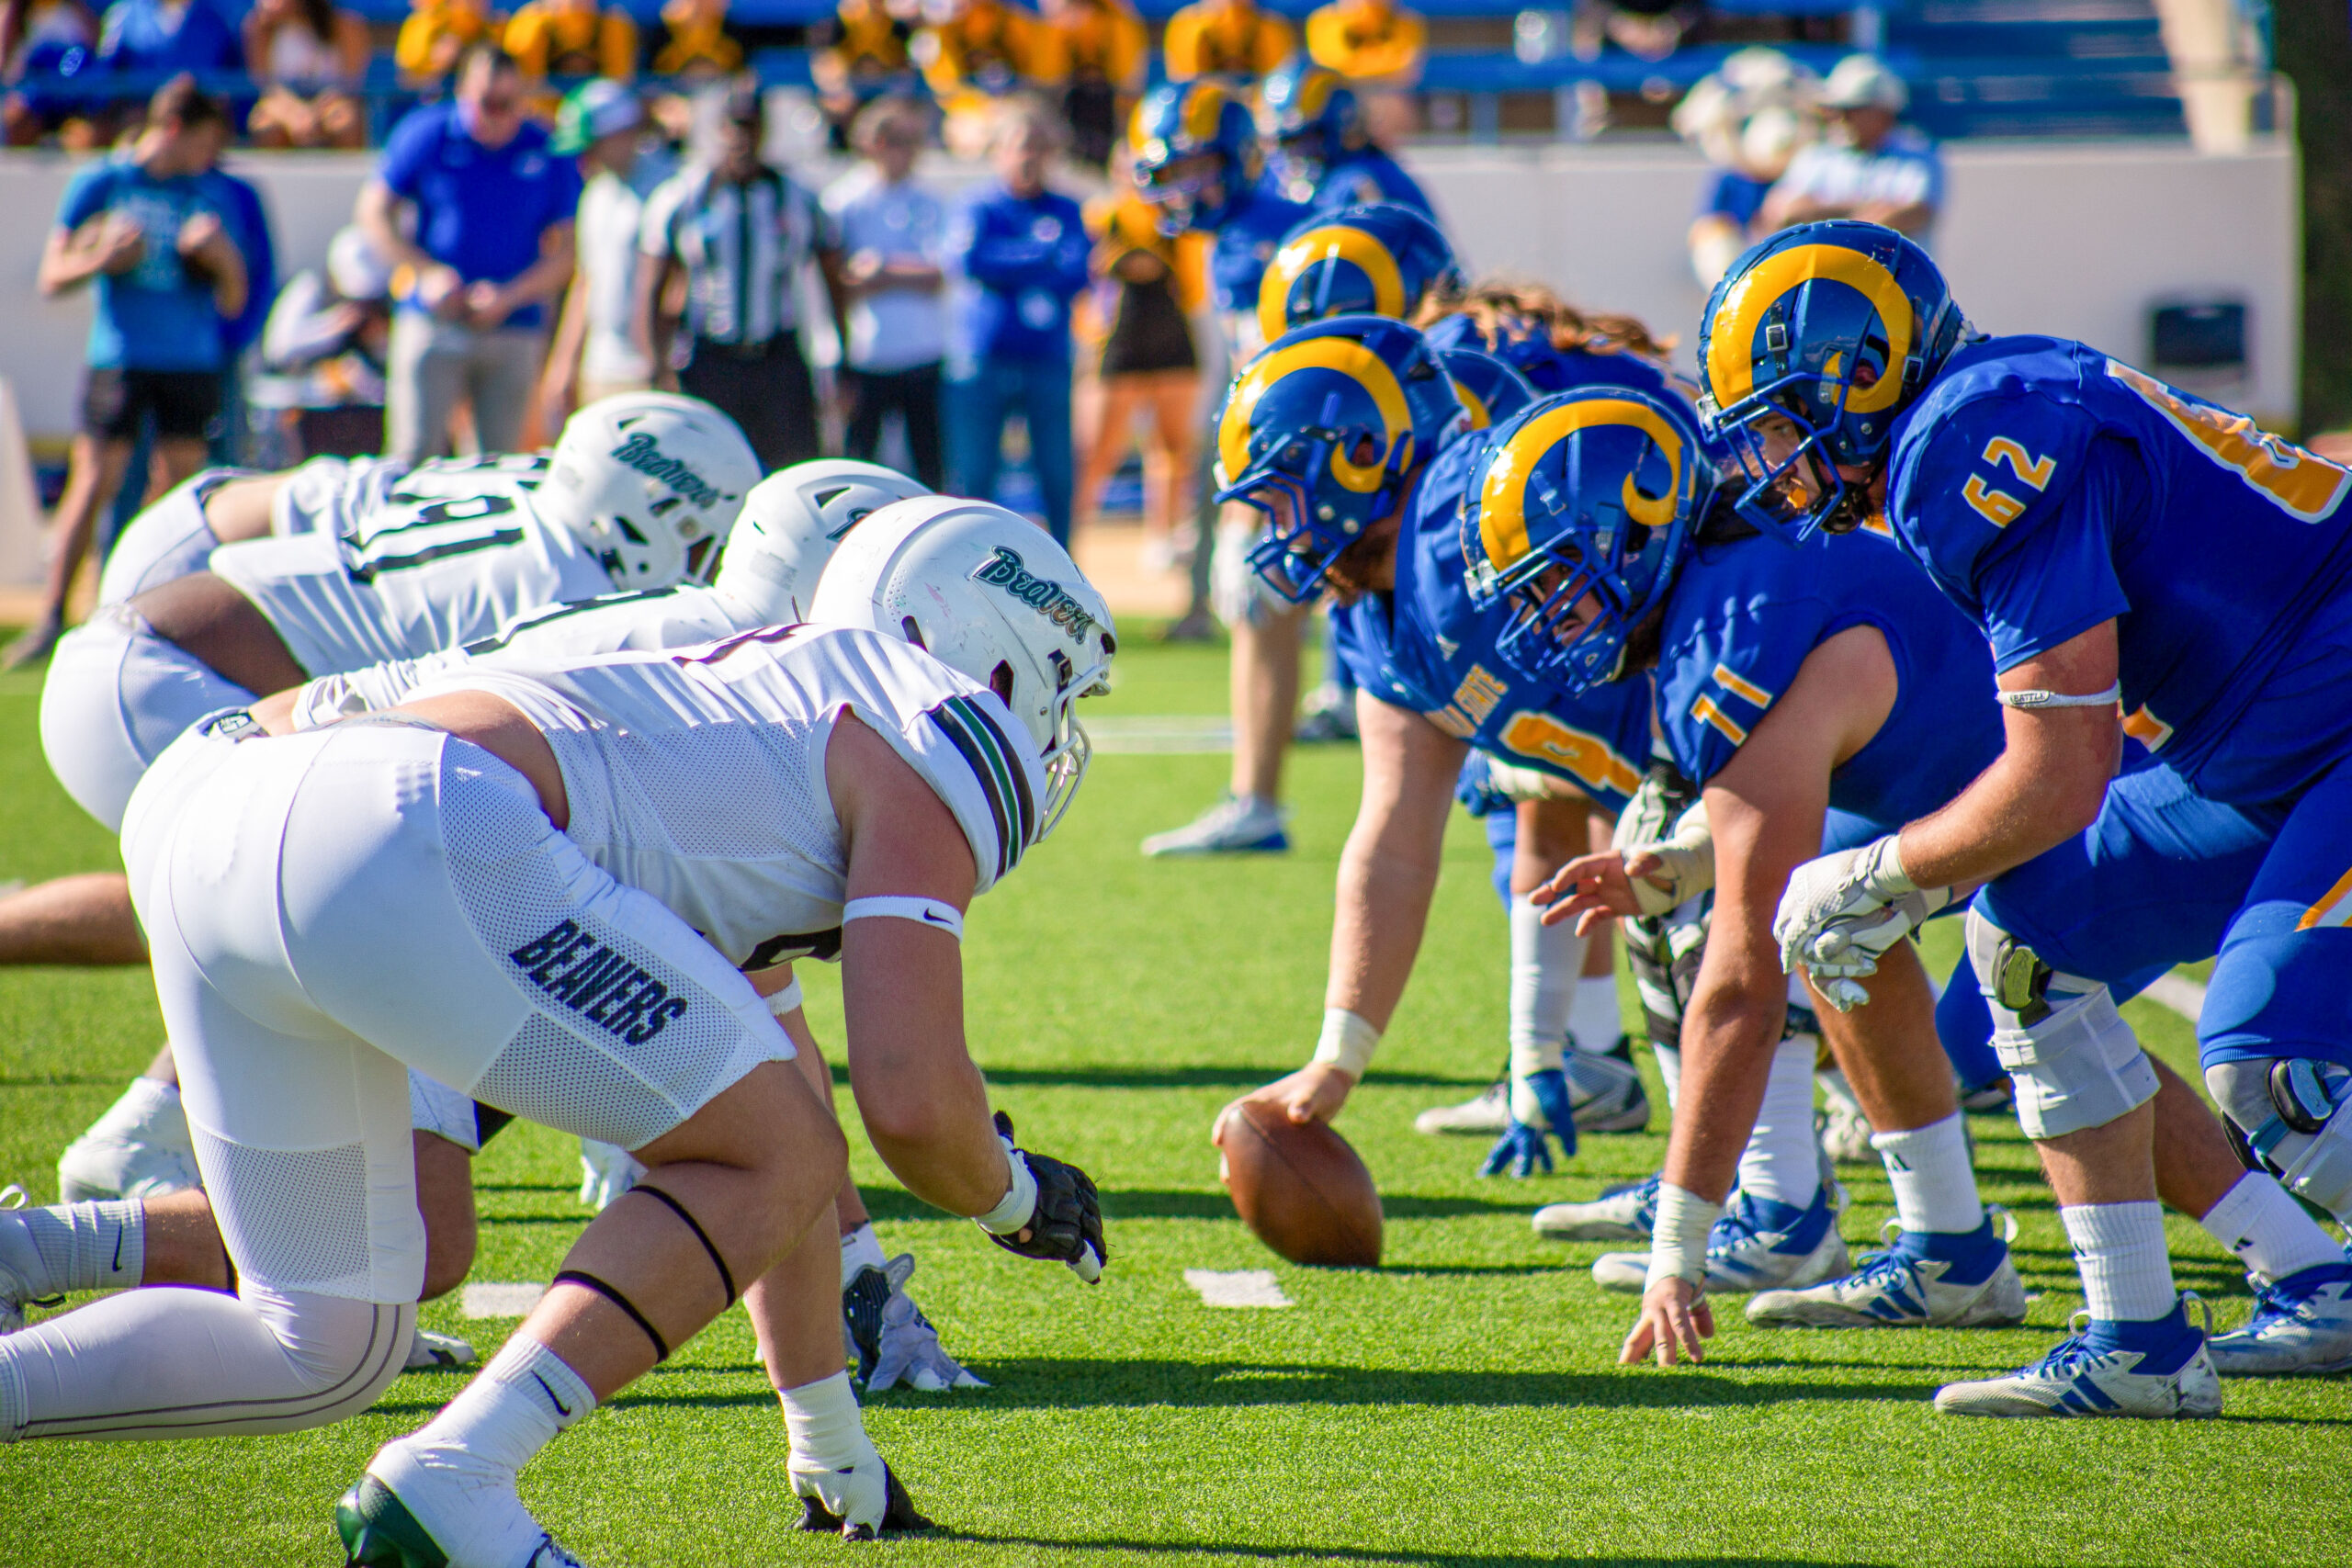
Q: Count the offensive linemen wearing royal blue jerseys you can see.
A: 5